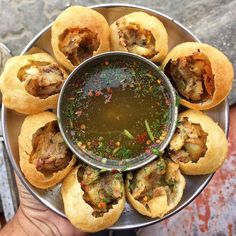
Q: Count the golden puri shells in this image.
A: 8